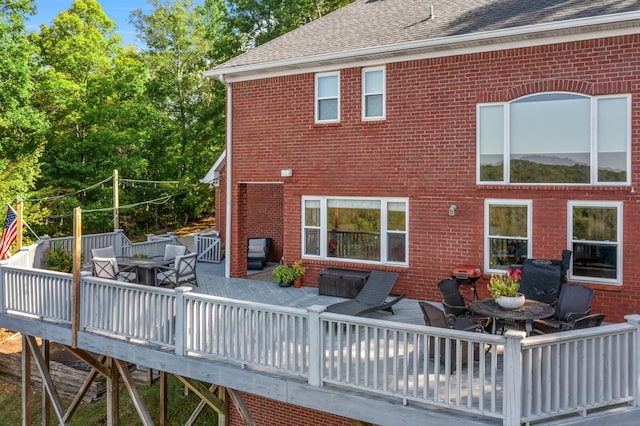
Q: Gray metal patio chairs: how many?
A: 4